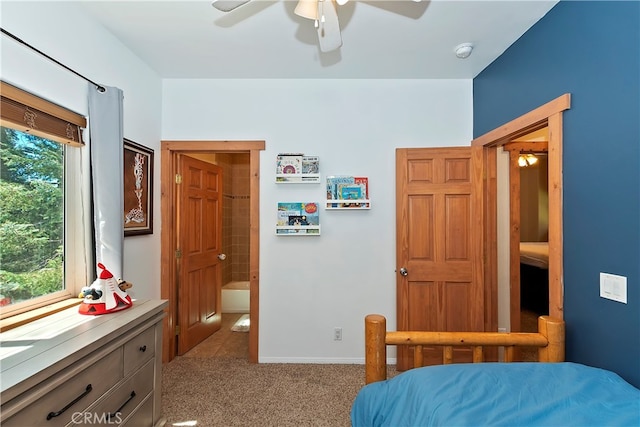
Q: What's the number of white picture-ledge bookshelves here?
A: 3